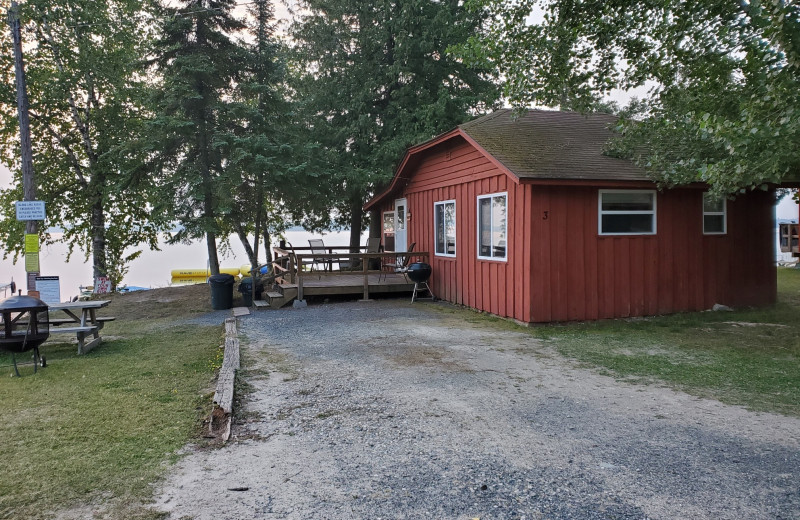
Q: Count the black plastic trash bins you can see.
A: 2